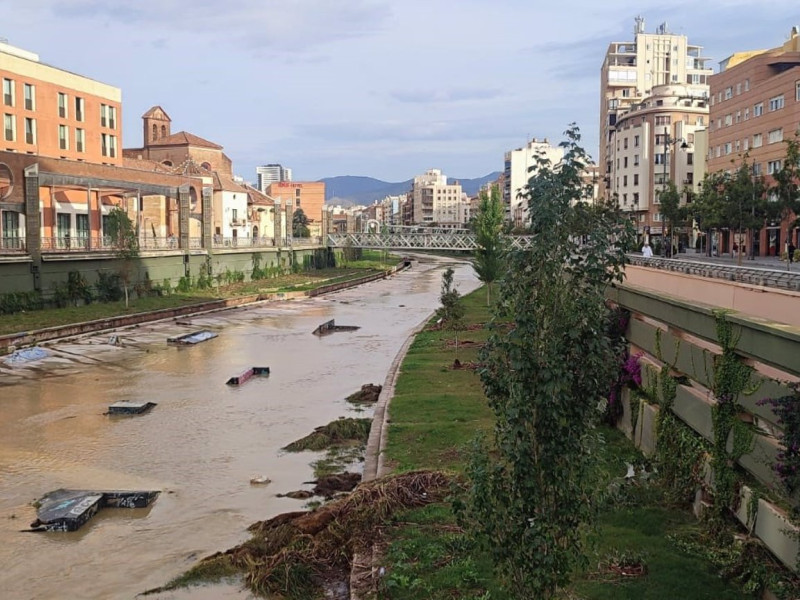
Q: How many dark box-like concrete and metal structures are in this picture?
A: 5